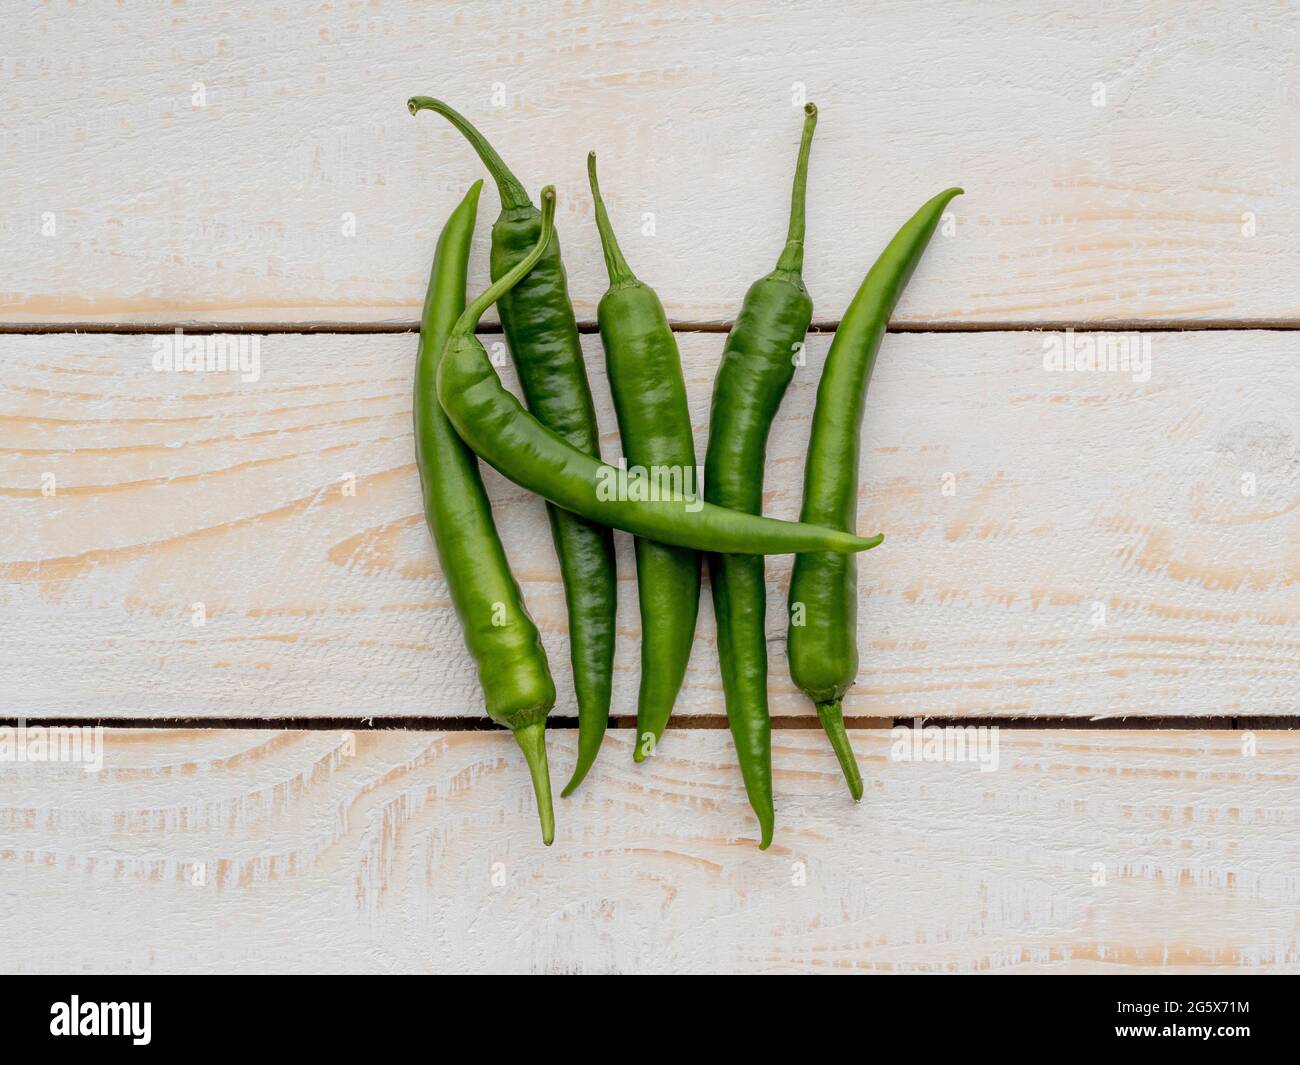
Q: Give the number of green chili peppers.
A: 6